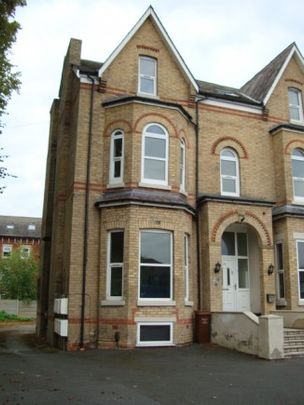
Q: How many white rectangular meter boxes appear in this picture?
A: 2